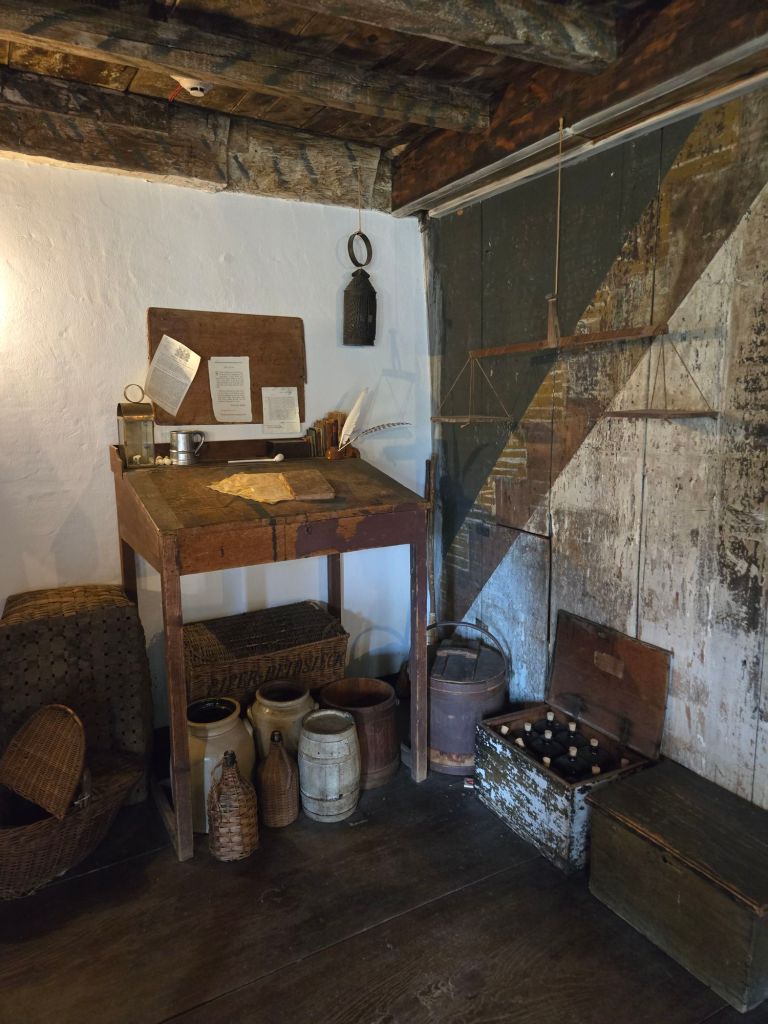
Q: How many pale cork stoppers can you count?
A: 11